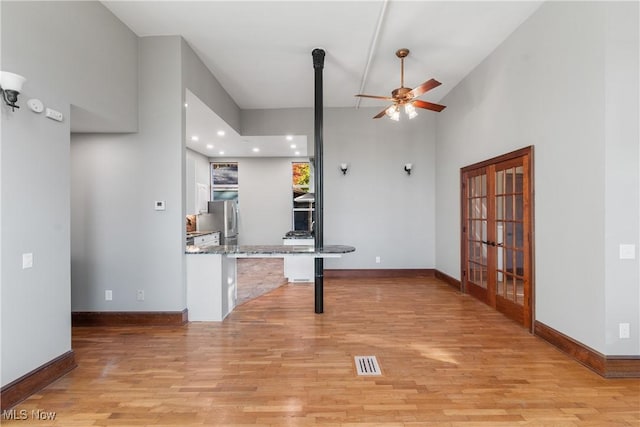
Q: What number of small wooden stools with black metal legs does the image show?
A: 0